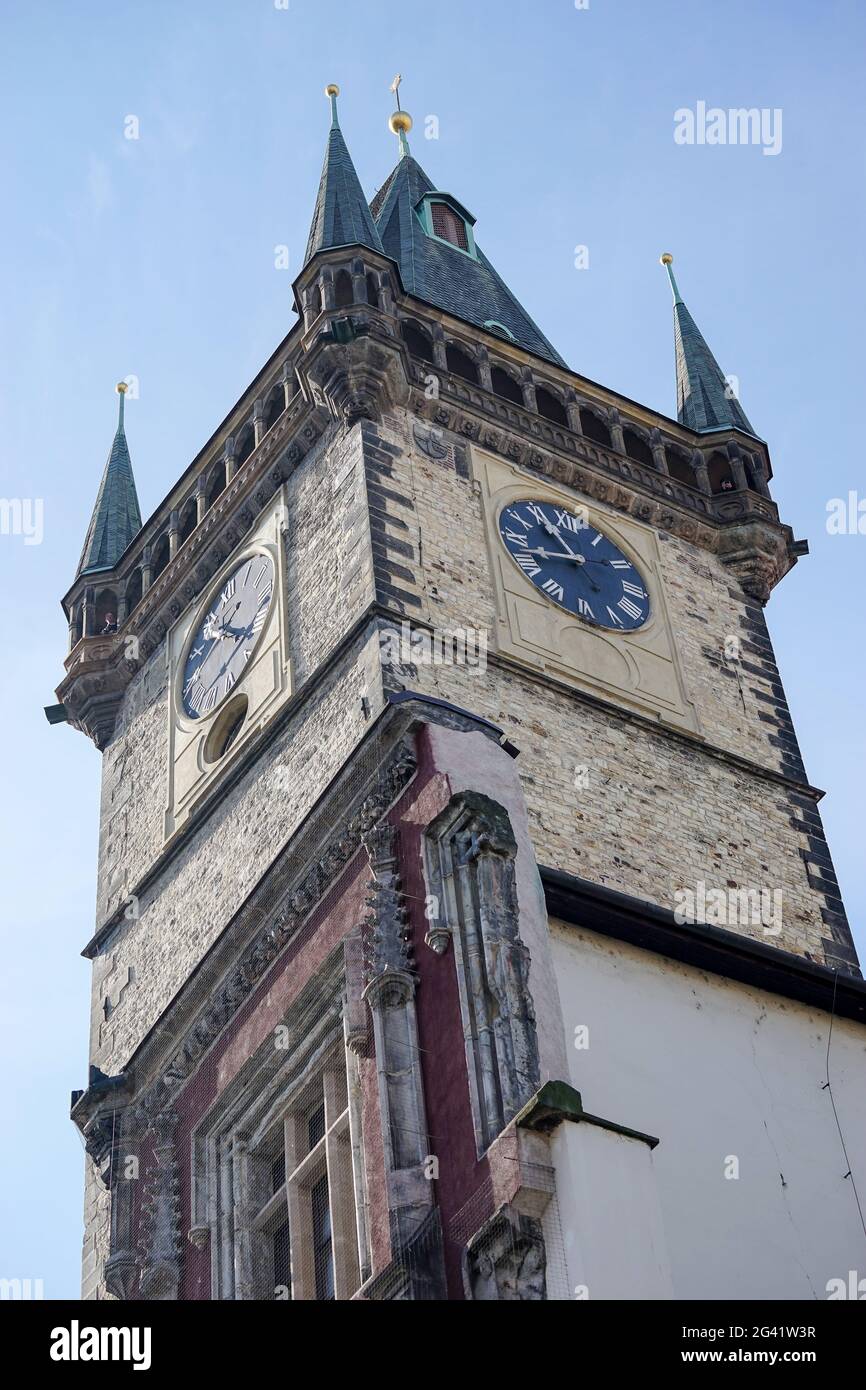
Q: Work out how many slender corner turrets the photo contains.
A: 3